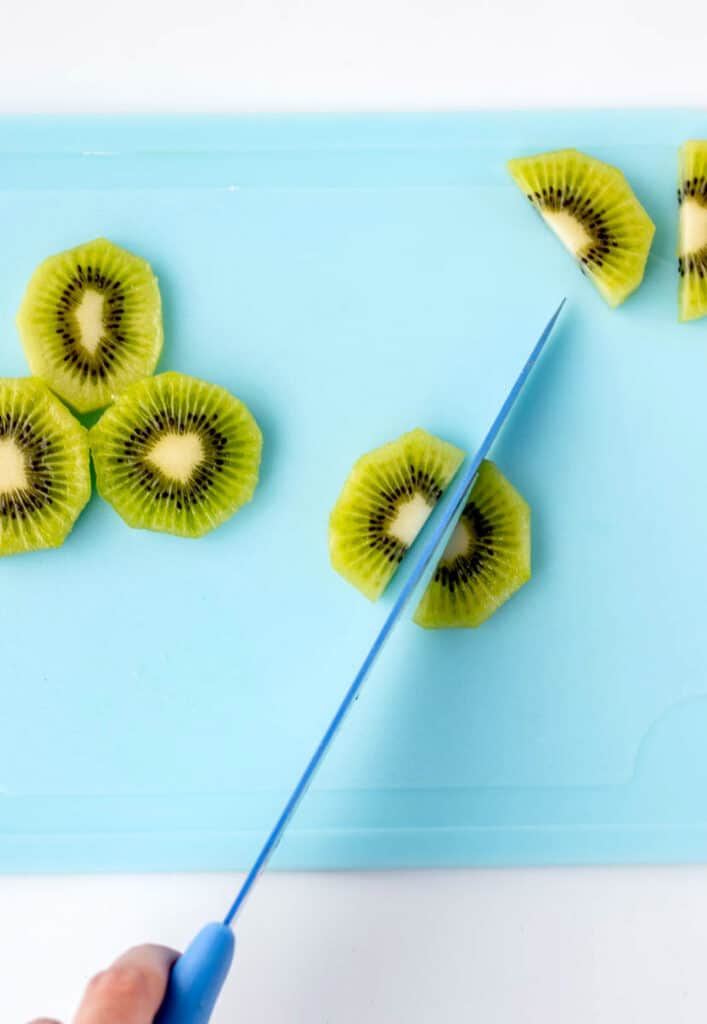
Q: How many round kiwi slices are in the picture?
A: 3